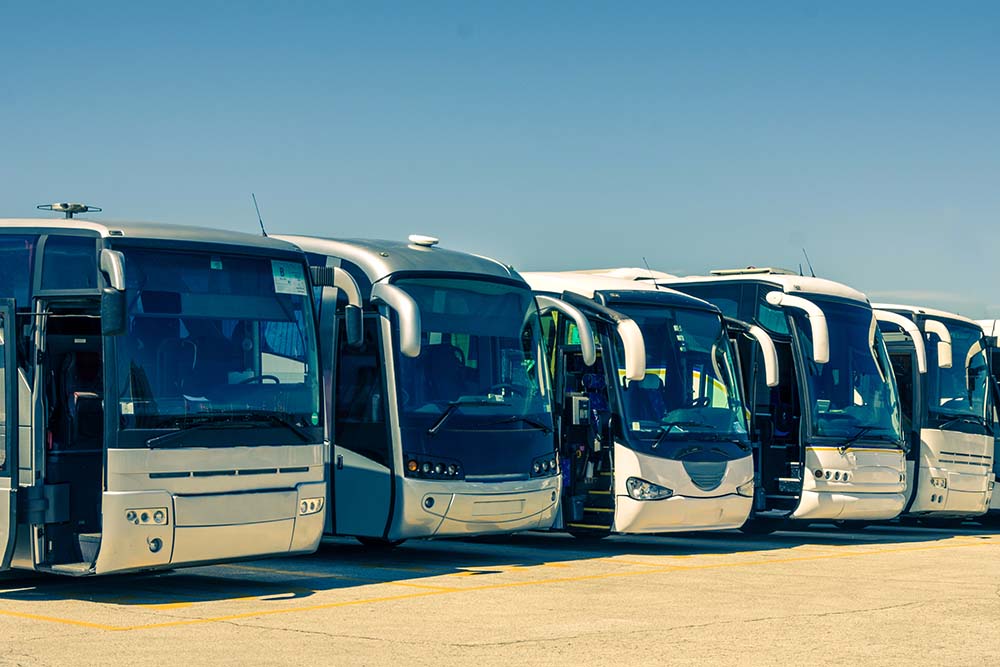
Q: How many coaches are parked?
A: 6